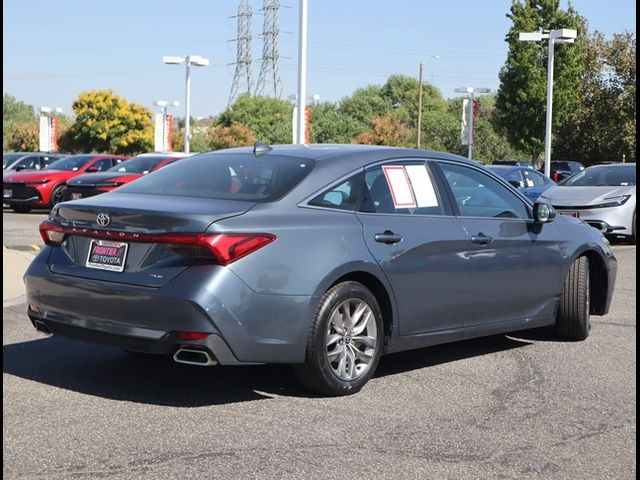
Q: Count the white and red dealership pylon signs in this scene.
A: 4